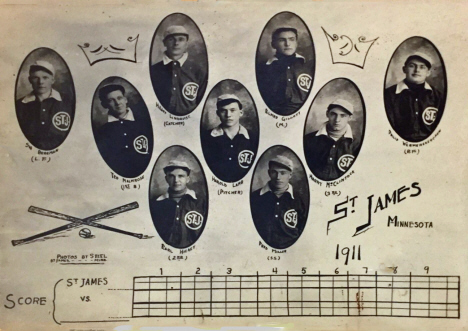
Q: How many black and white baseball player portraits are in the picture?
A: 9